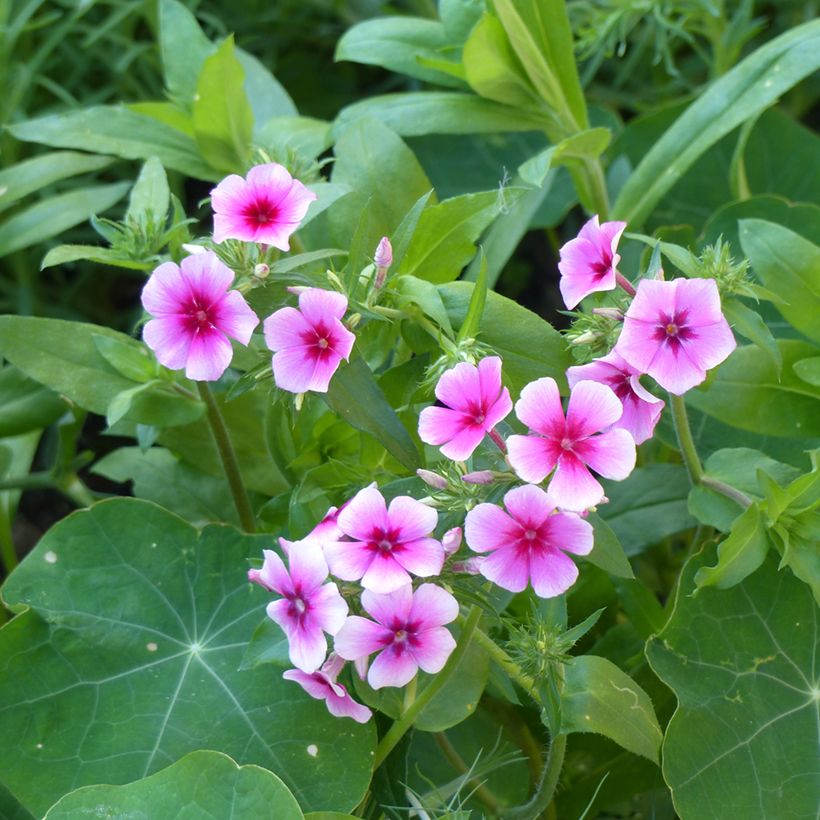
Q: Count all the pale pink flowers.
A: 14